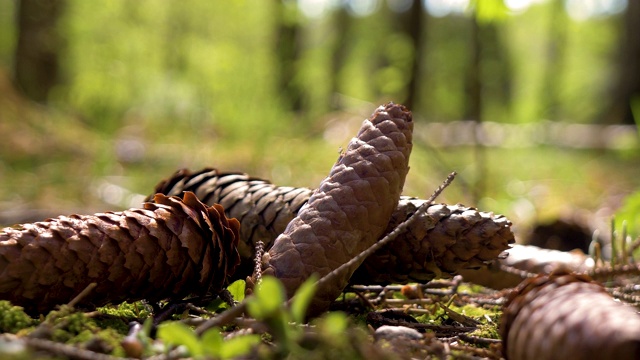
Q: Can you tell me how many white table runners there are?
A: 0